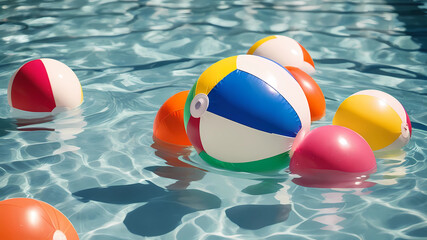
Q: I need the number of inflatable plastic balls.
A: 8